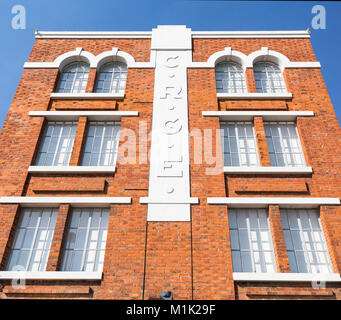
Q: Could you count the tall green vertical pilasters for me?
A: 0